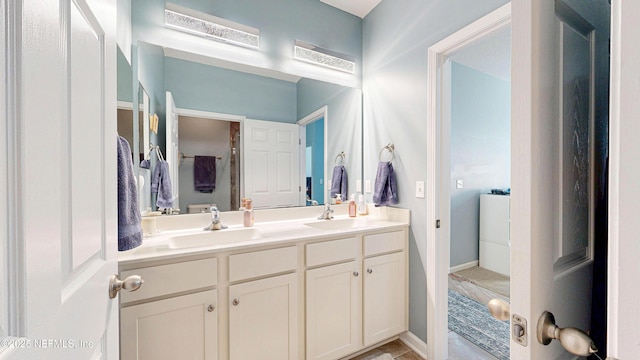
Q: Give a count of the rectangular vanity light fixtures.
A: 2